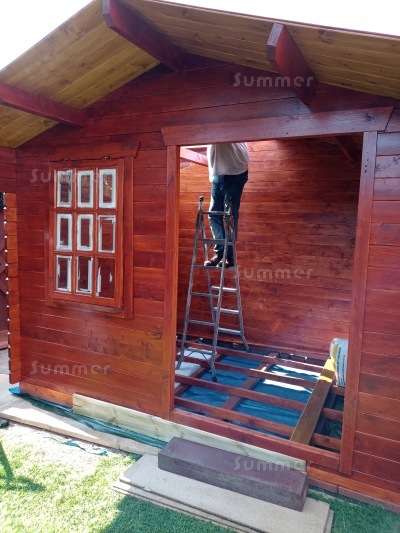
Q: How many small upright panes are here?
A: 9